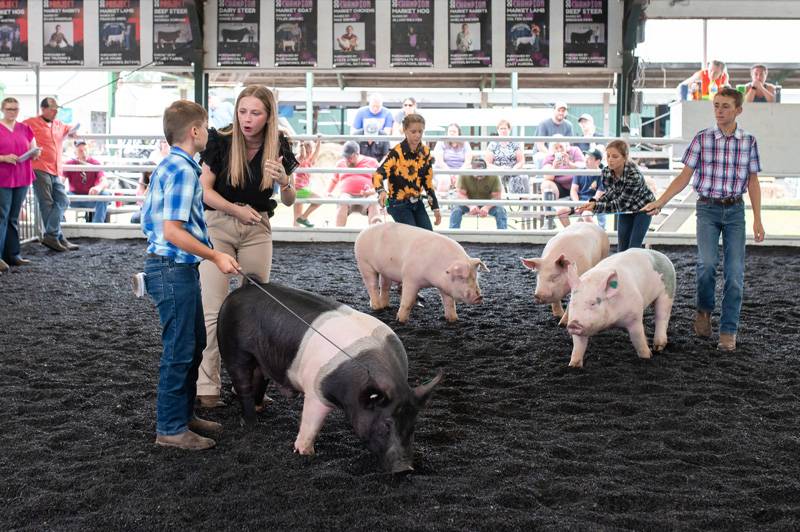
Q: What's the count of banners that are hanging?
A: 11